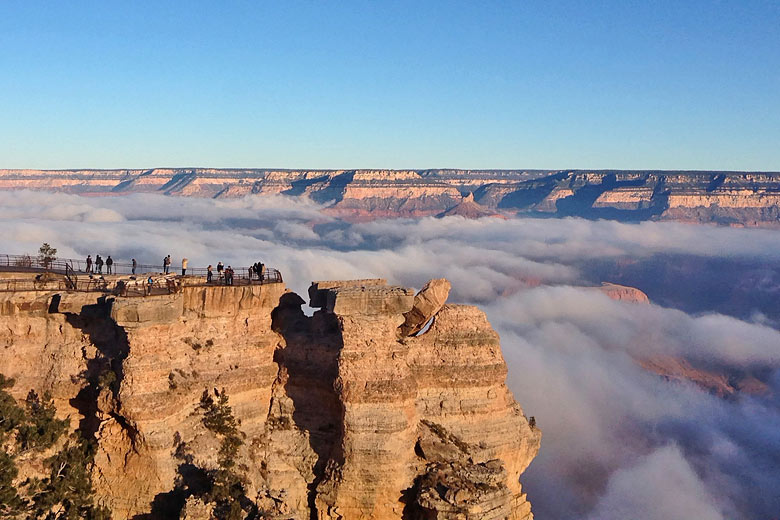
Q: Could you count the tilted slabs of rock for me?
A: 1